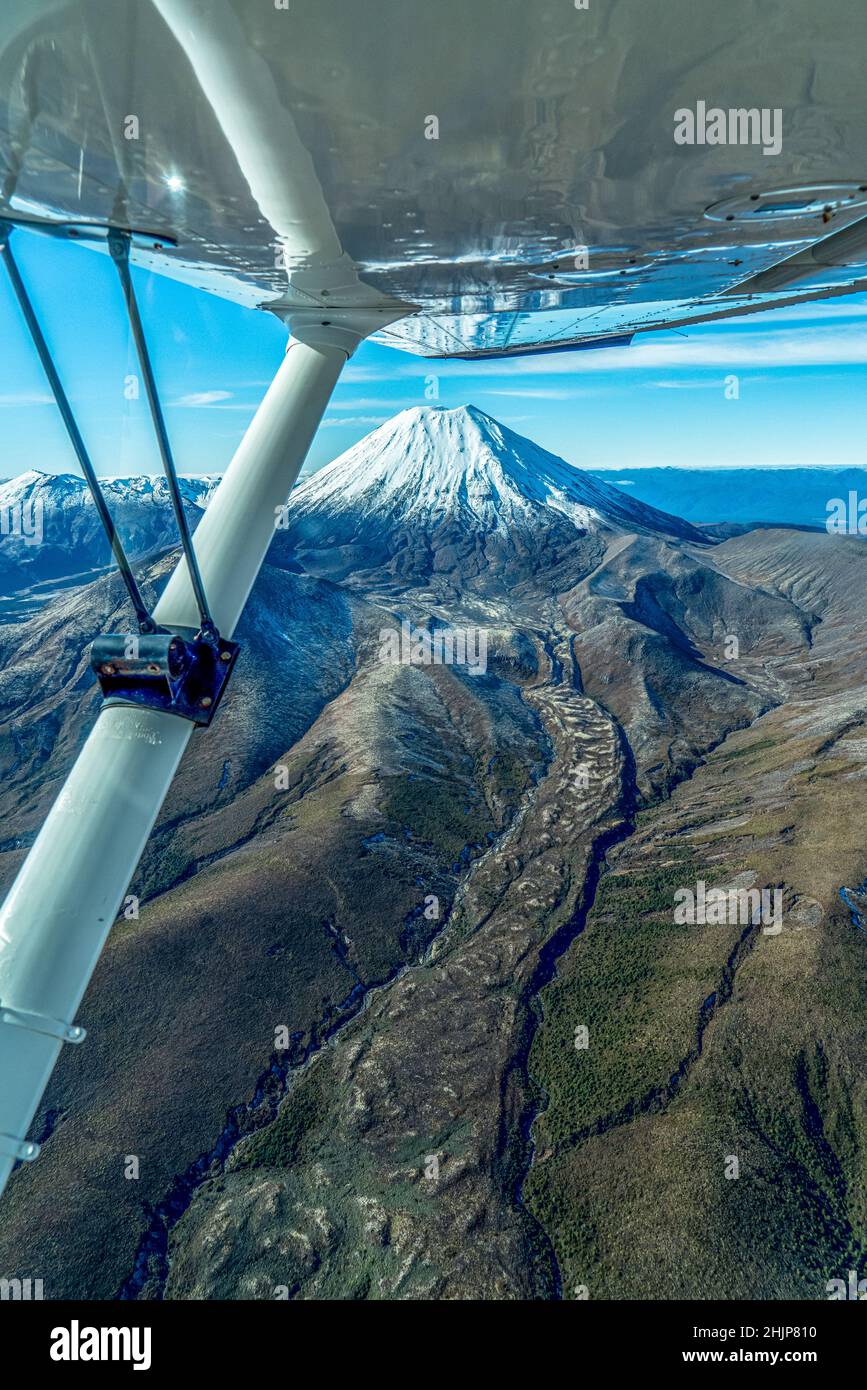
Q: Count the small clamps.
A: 2